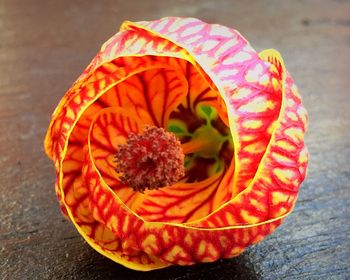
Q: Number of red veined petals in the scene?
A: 5